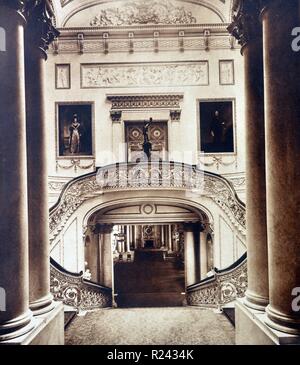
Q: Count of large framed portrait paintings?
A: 2